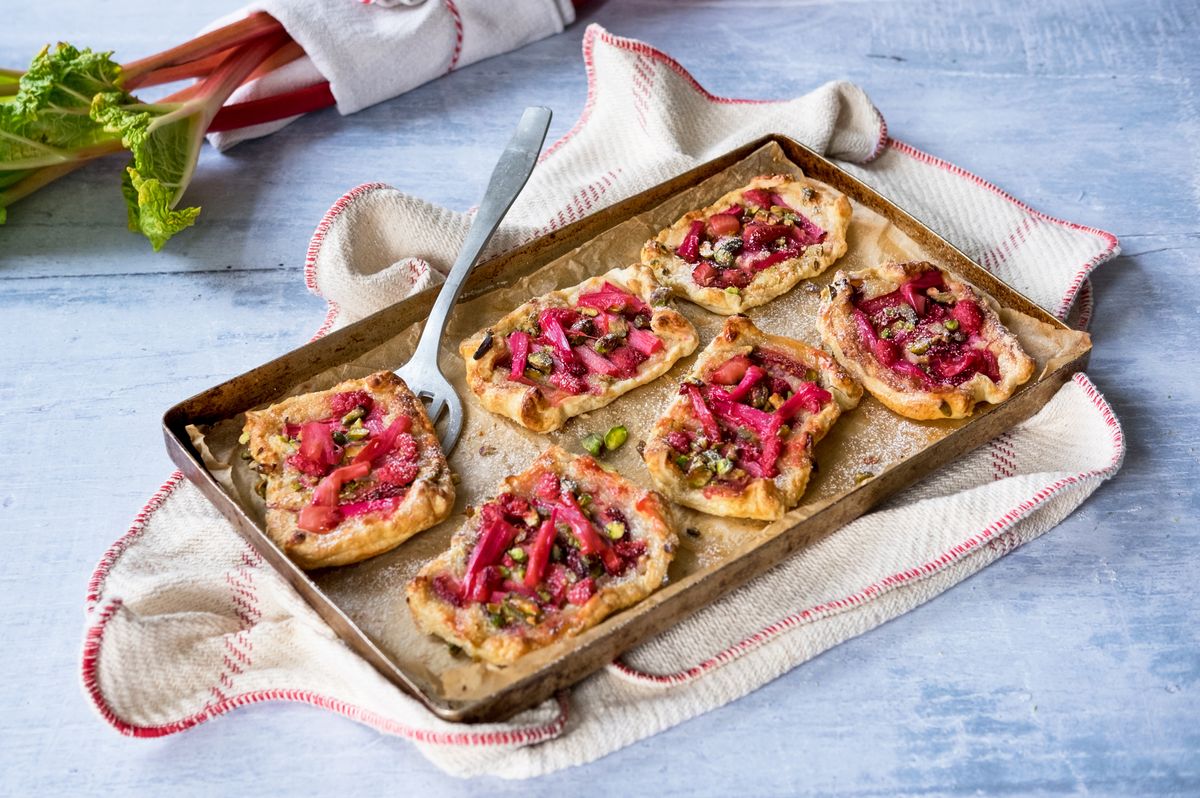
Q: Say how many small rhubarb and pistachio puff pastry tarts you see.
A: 6